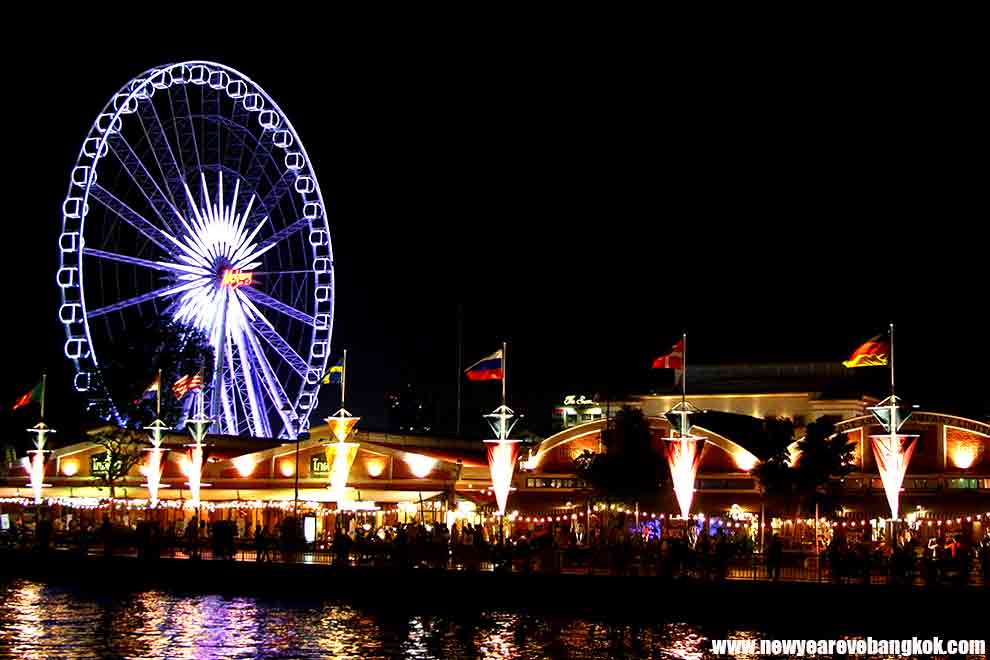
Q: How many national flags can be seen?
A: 7